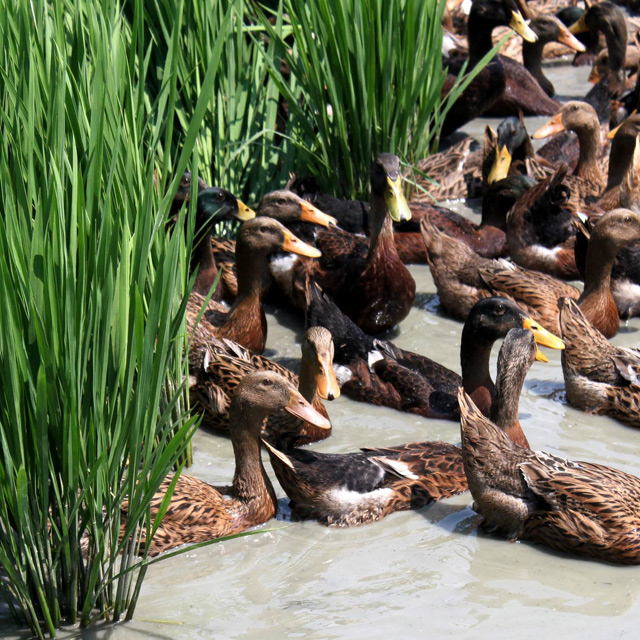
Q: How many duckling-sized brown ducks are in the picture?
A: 0